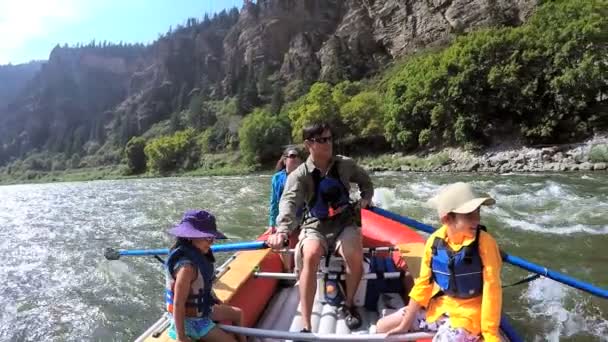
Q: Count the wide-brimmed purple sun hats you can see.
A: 1